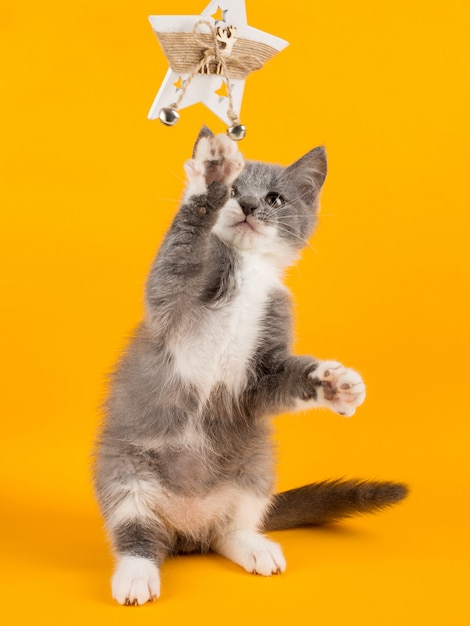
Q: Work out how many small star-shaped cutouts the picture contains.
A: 3